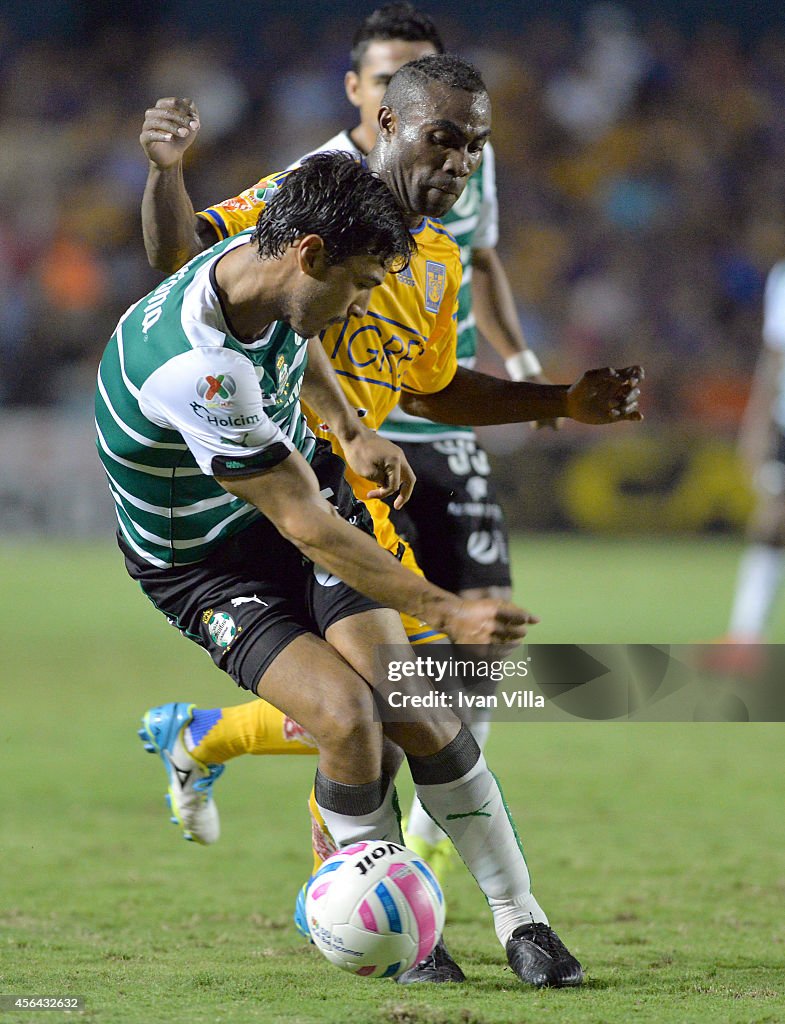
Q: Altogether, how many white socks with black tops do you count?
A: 2